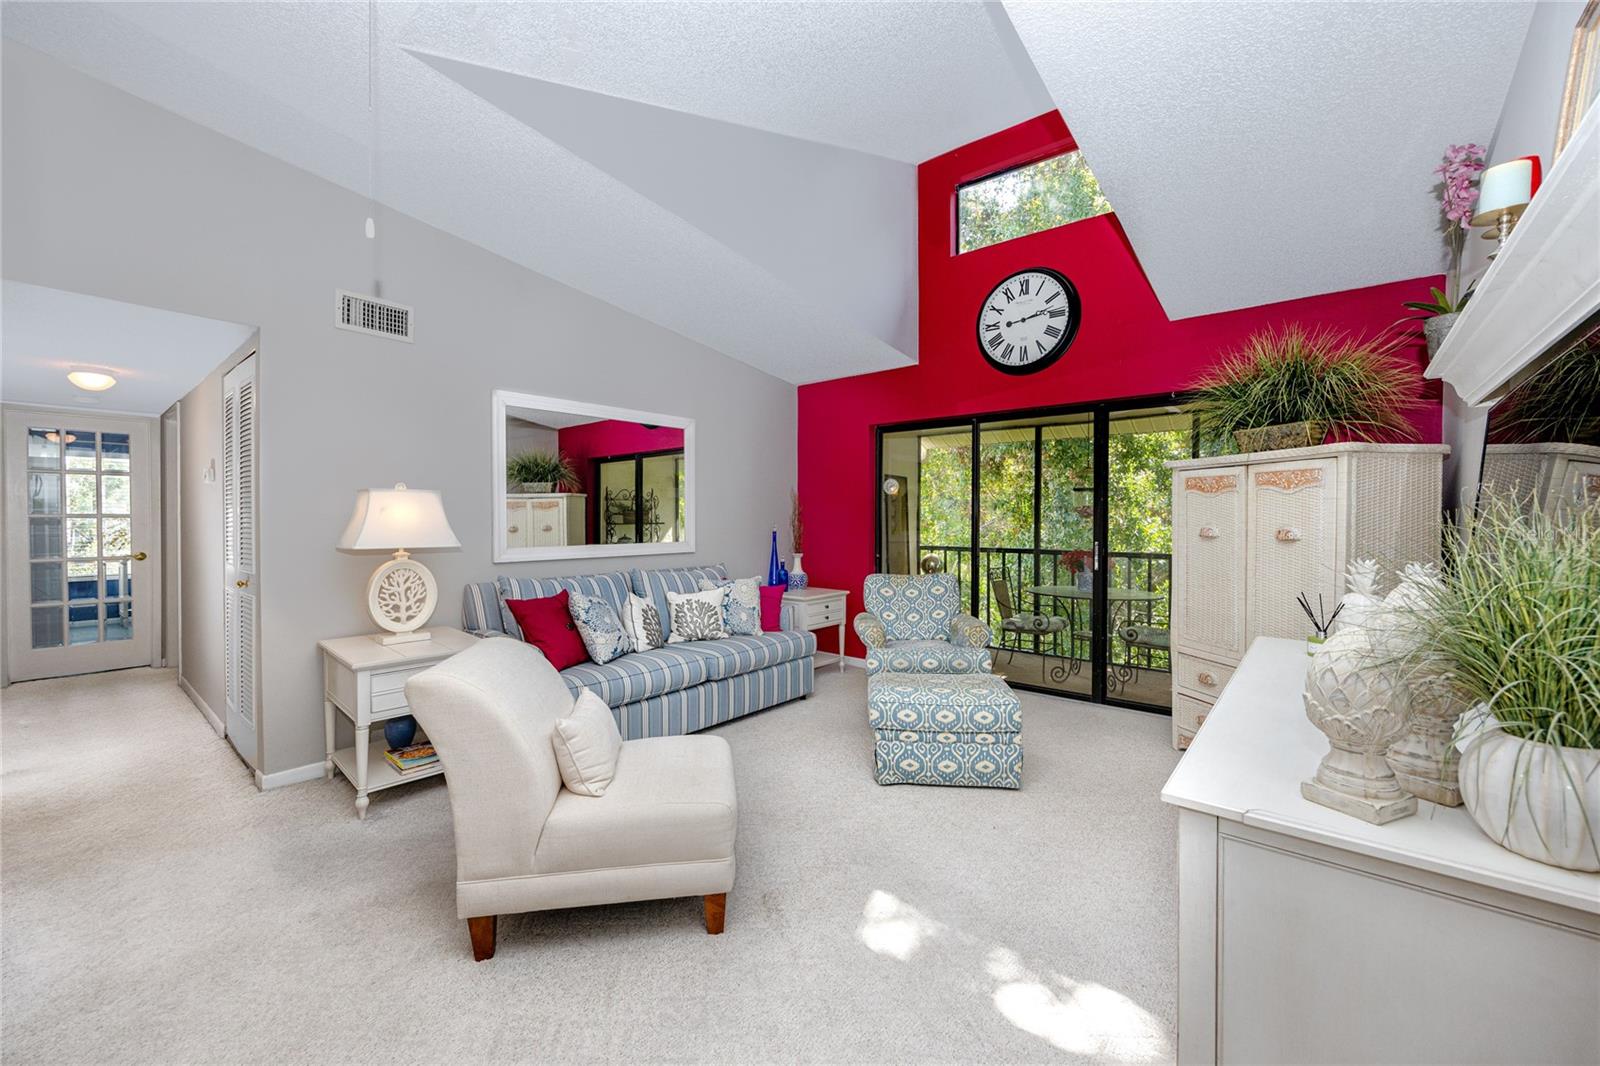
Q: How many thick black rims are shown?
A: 1